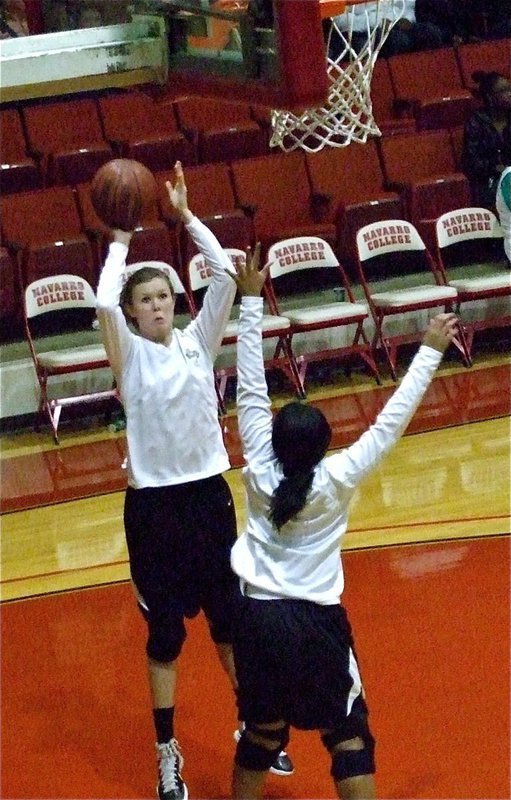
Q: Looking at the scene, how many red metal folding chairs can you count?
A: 6